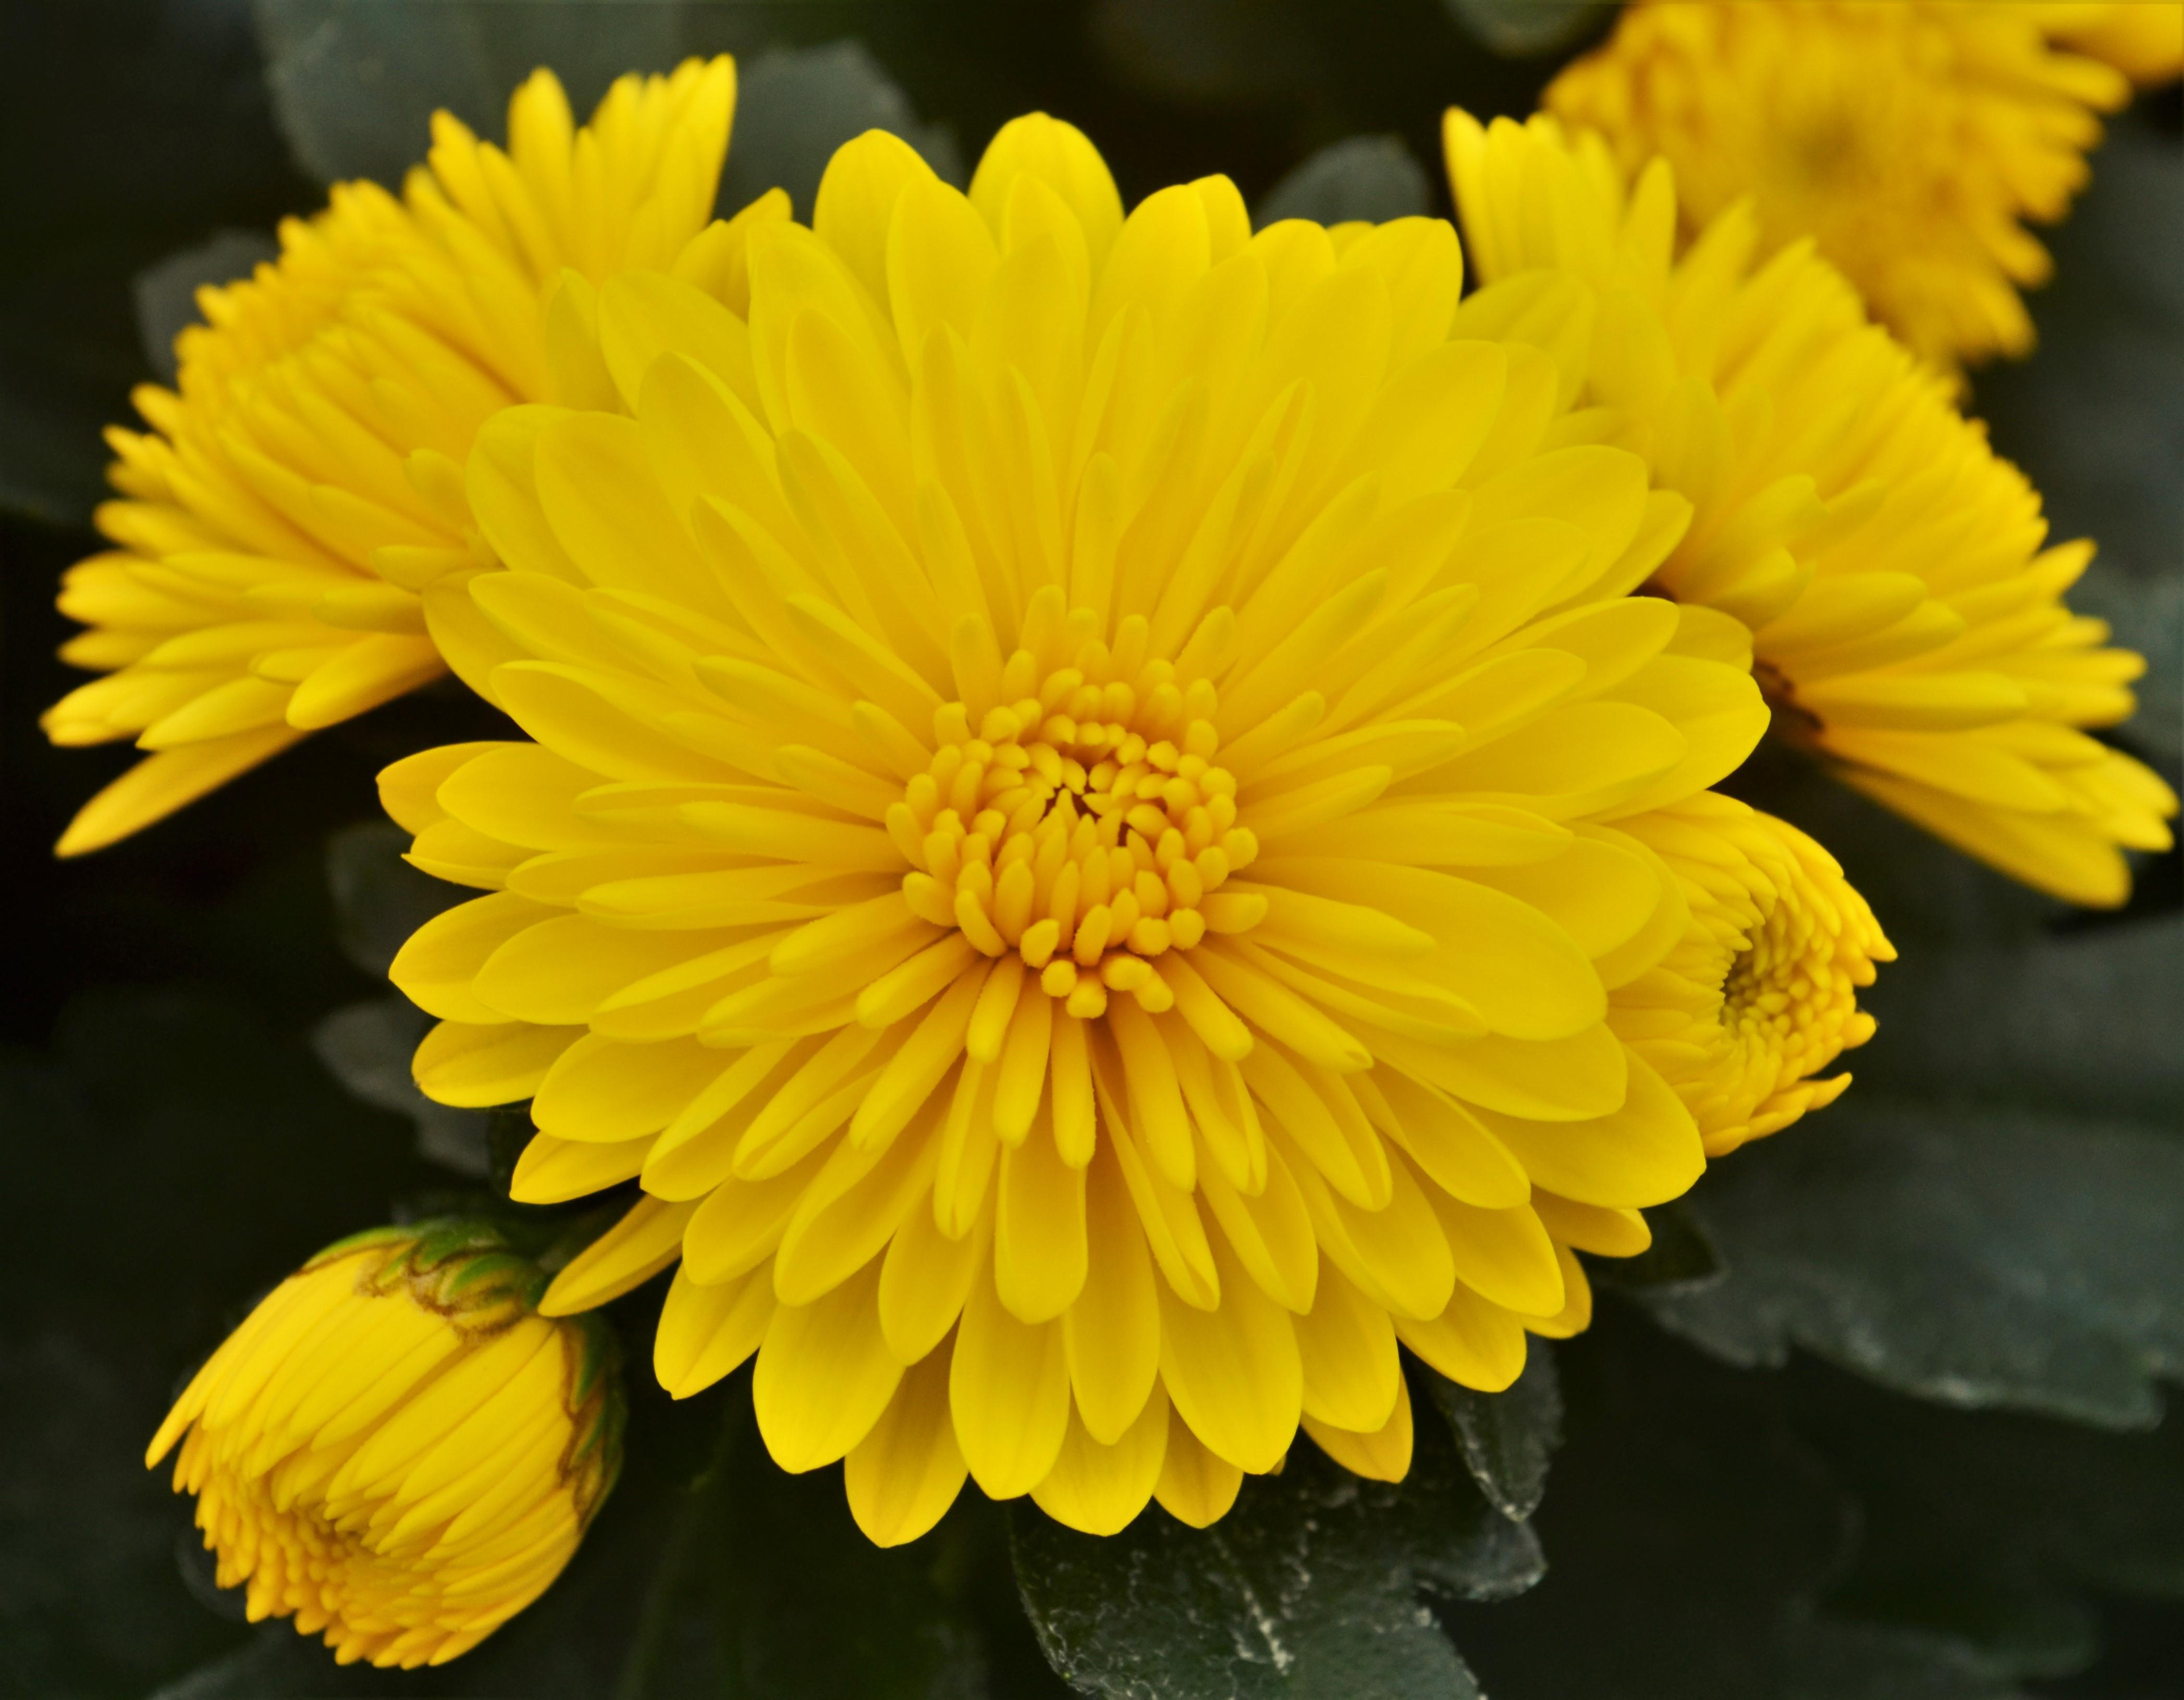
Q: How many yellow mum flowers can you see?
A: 6